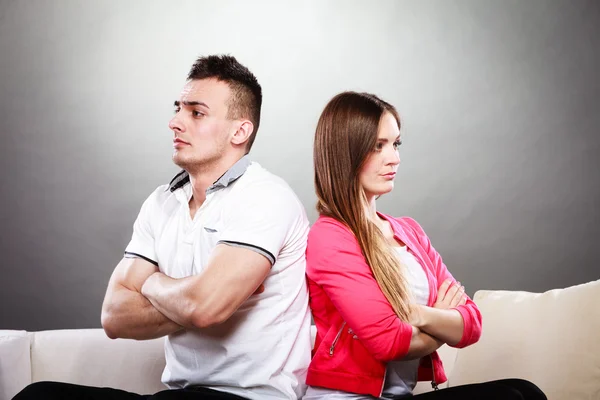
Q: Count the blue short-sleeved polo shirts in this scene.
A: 0